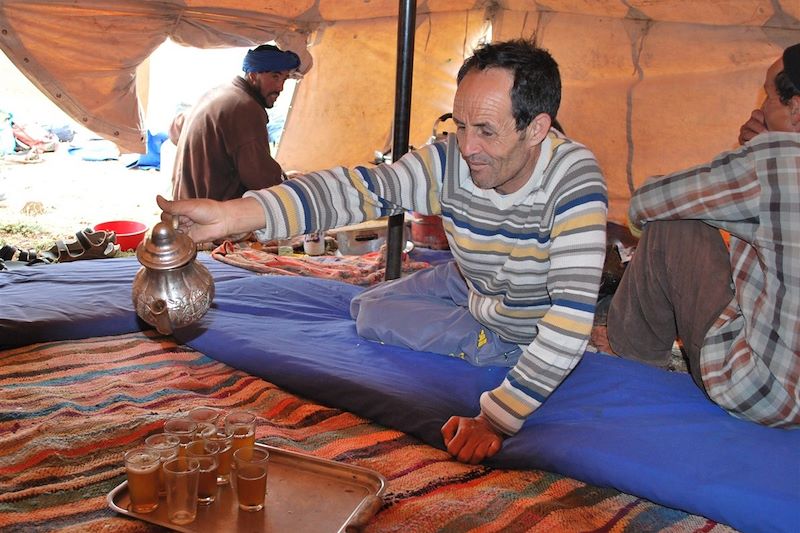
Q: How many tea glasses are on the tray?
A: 9